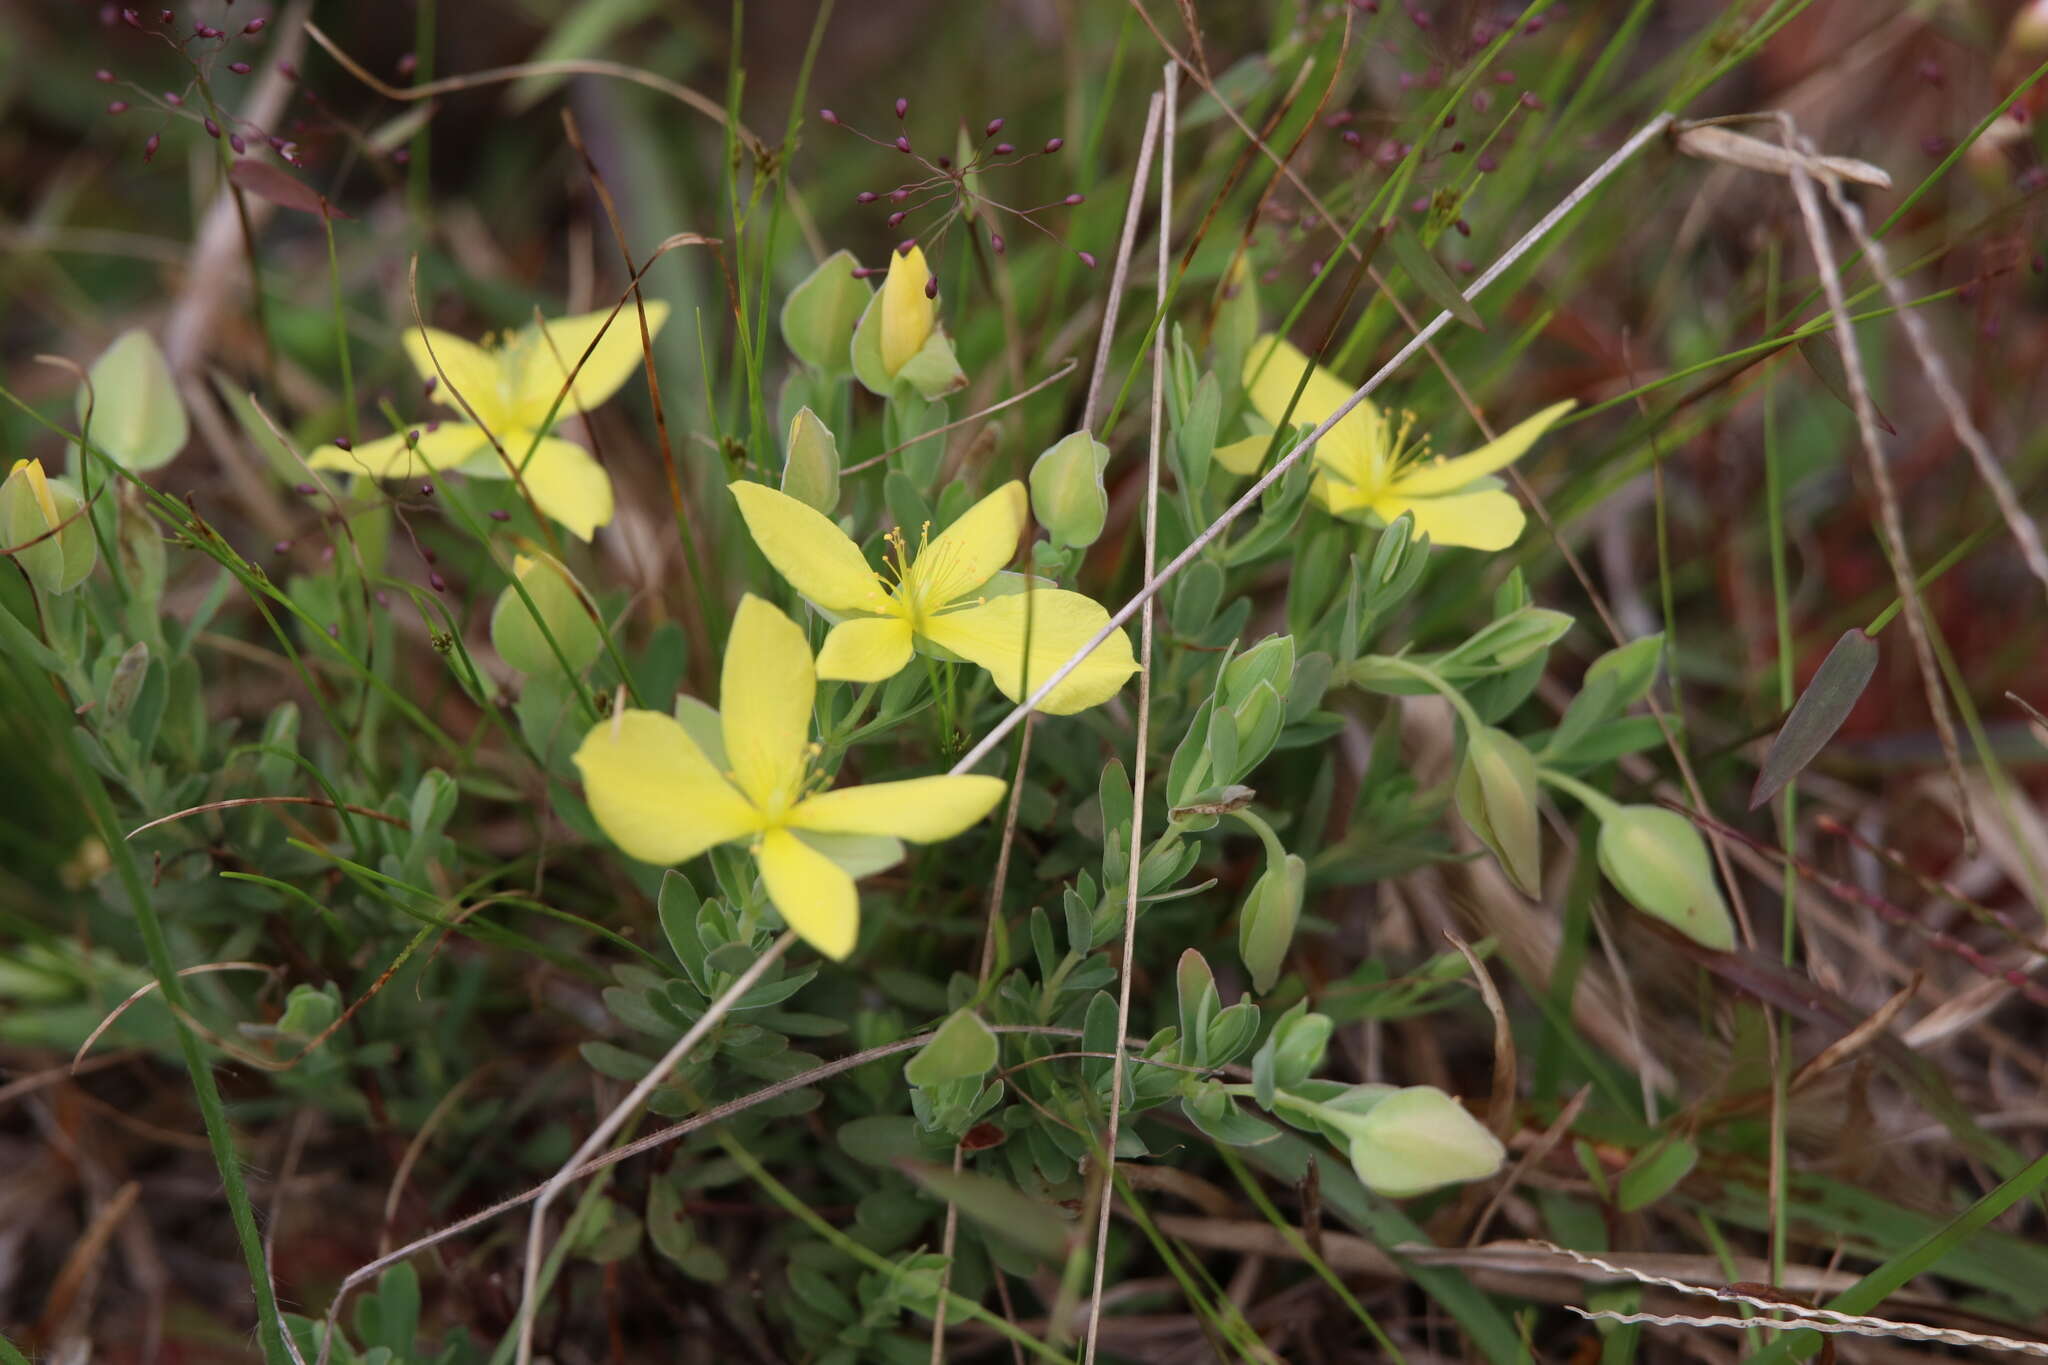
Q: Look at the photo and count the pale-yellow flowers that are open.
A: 4